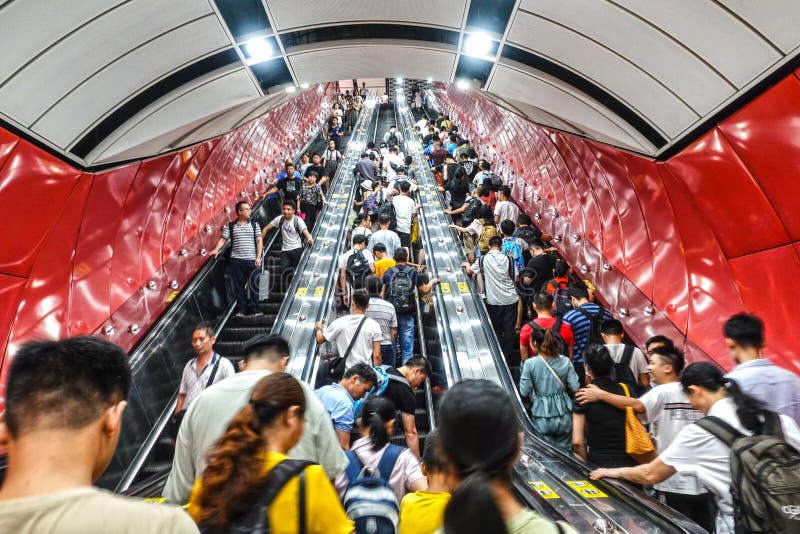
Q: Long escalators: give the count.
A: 3